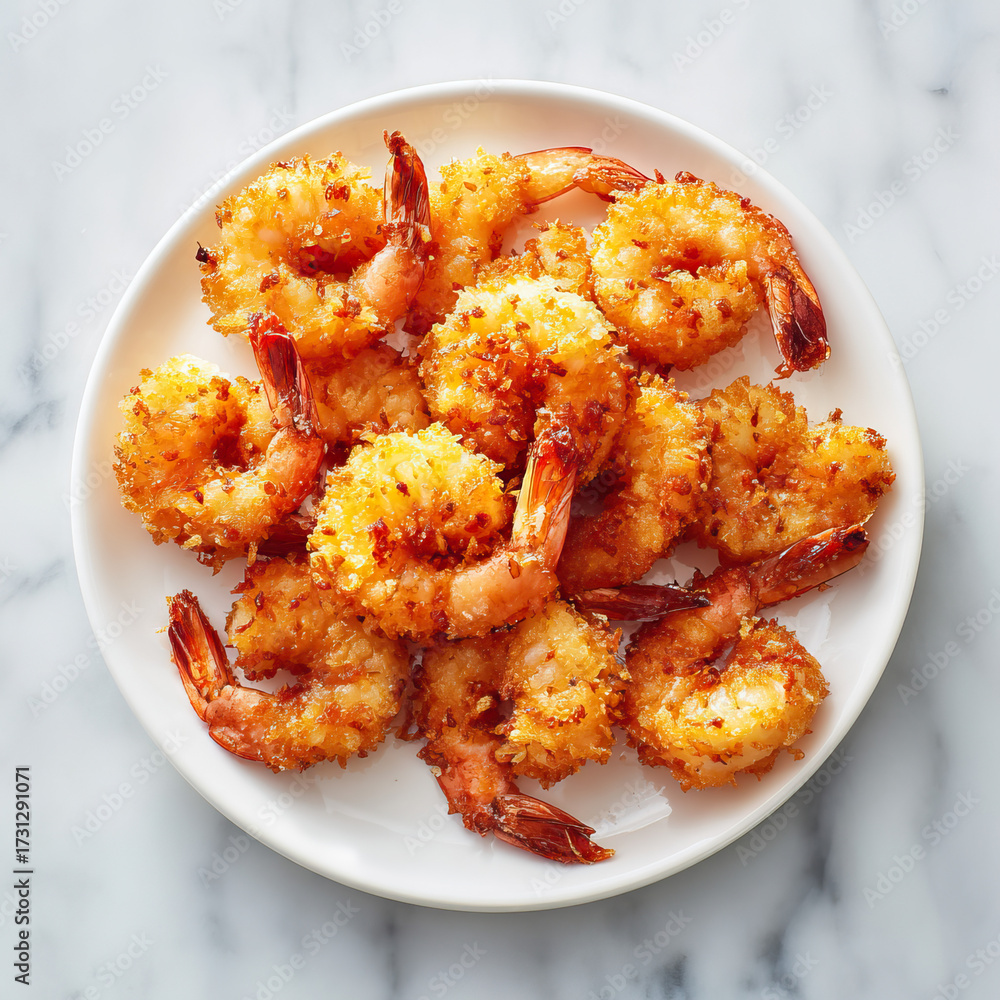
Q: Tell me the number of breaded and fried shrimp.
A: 12